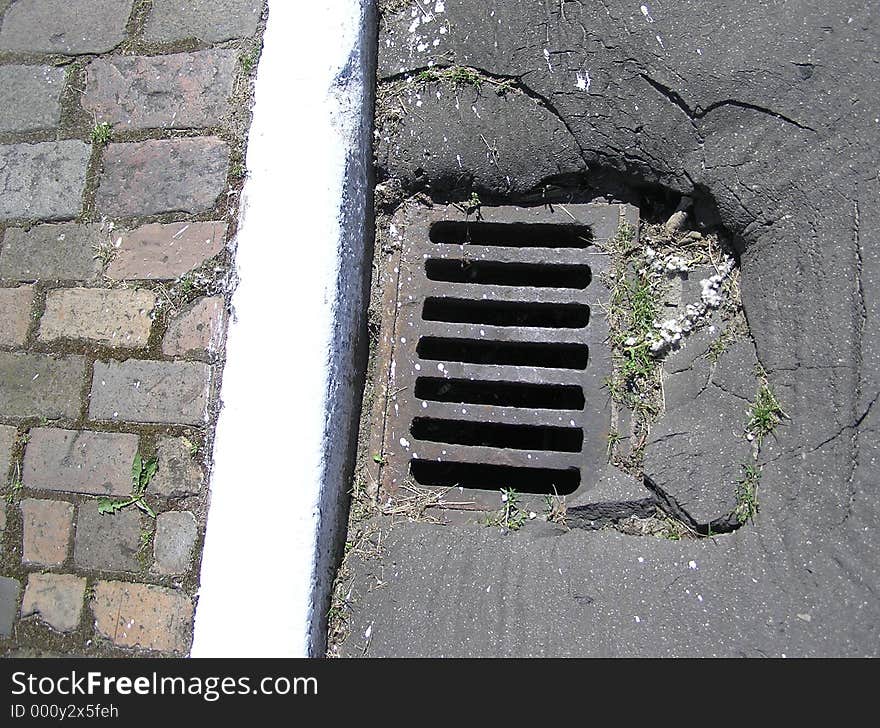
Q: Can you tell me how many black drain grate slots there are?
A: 7